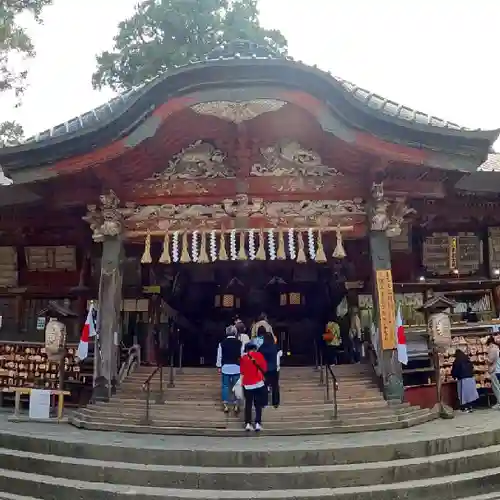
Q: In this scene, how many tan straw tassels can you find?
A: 11